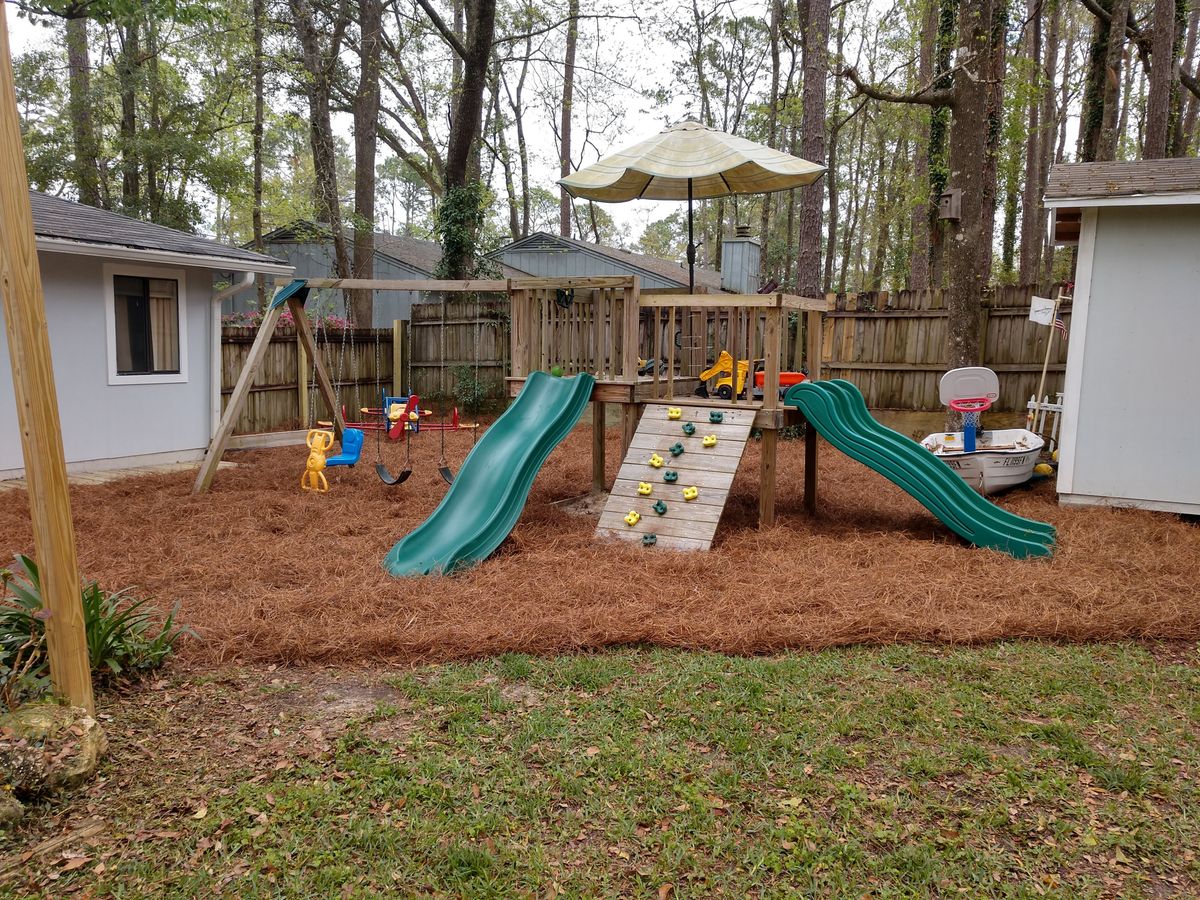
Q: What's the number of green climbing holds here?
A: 6